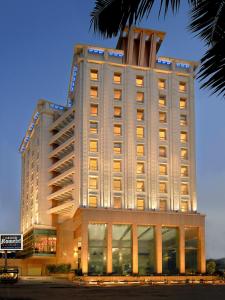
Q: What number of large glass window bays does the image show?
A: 5